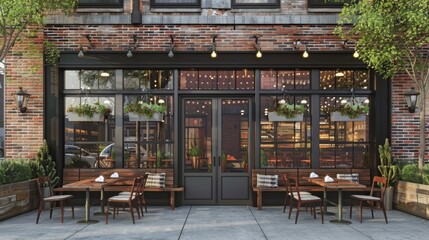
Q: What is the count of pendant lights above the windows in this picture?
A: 7